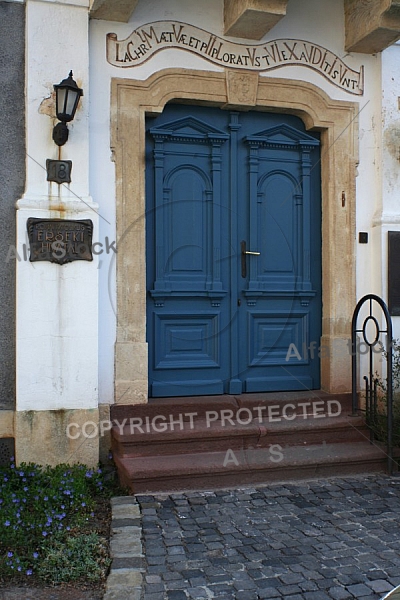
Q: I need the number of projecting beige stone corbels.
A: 3